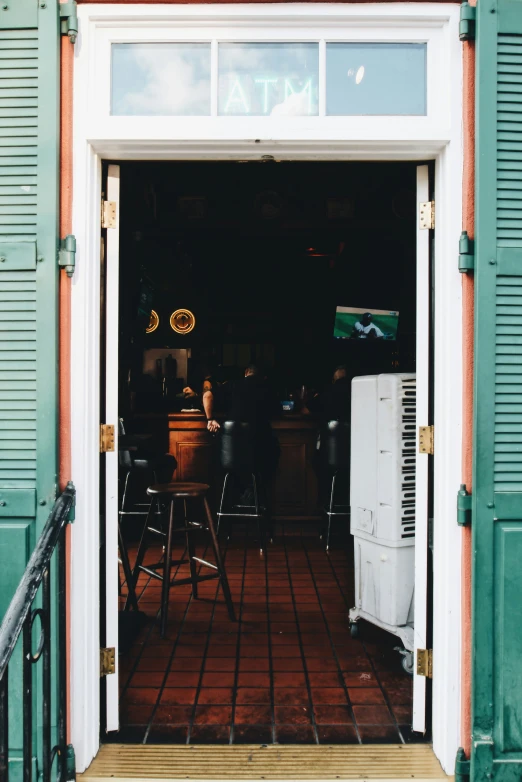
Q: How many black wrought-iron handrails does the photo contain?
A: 1